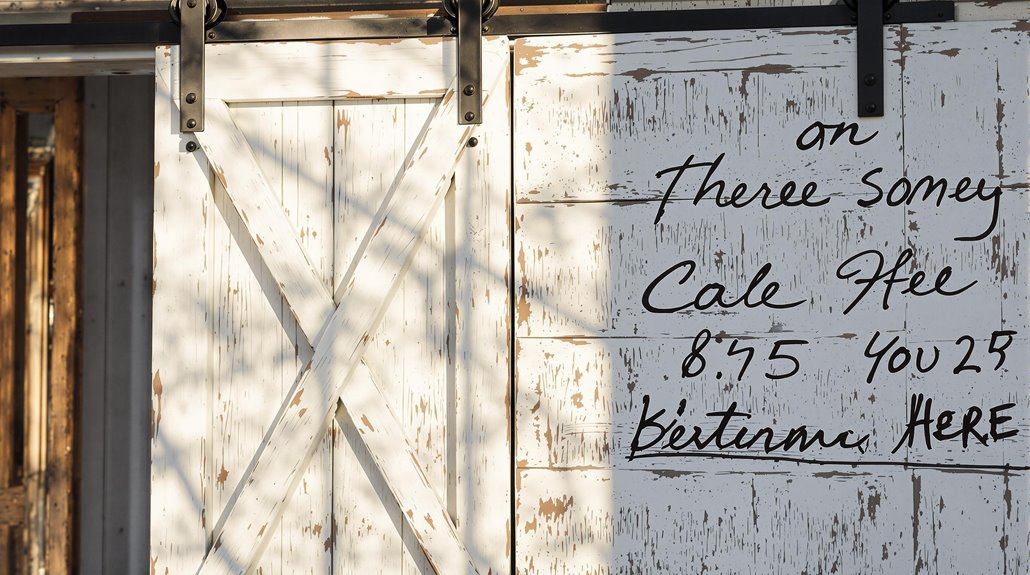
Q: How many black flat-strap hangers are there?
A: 3